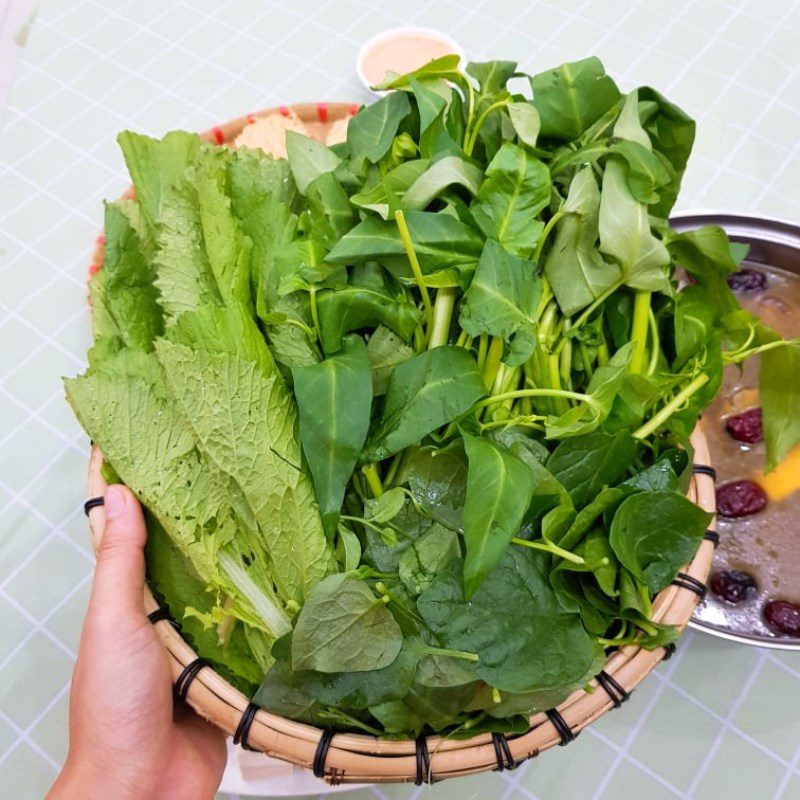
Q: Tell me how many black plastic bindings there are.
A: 13